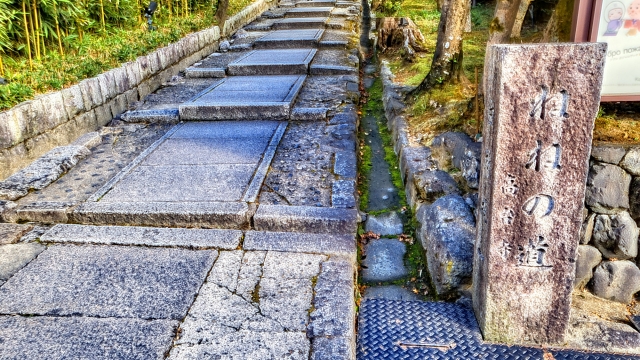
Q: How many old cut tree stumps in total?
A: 1